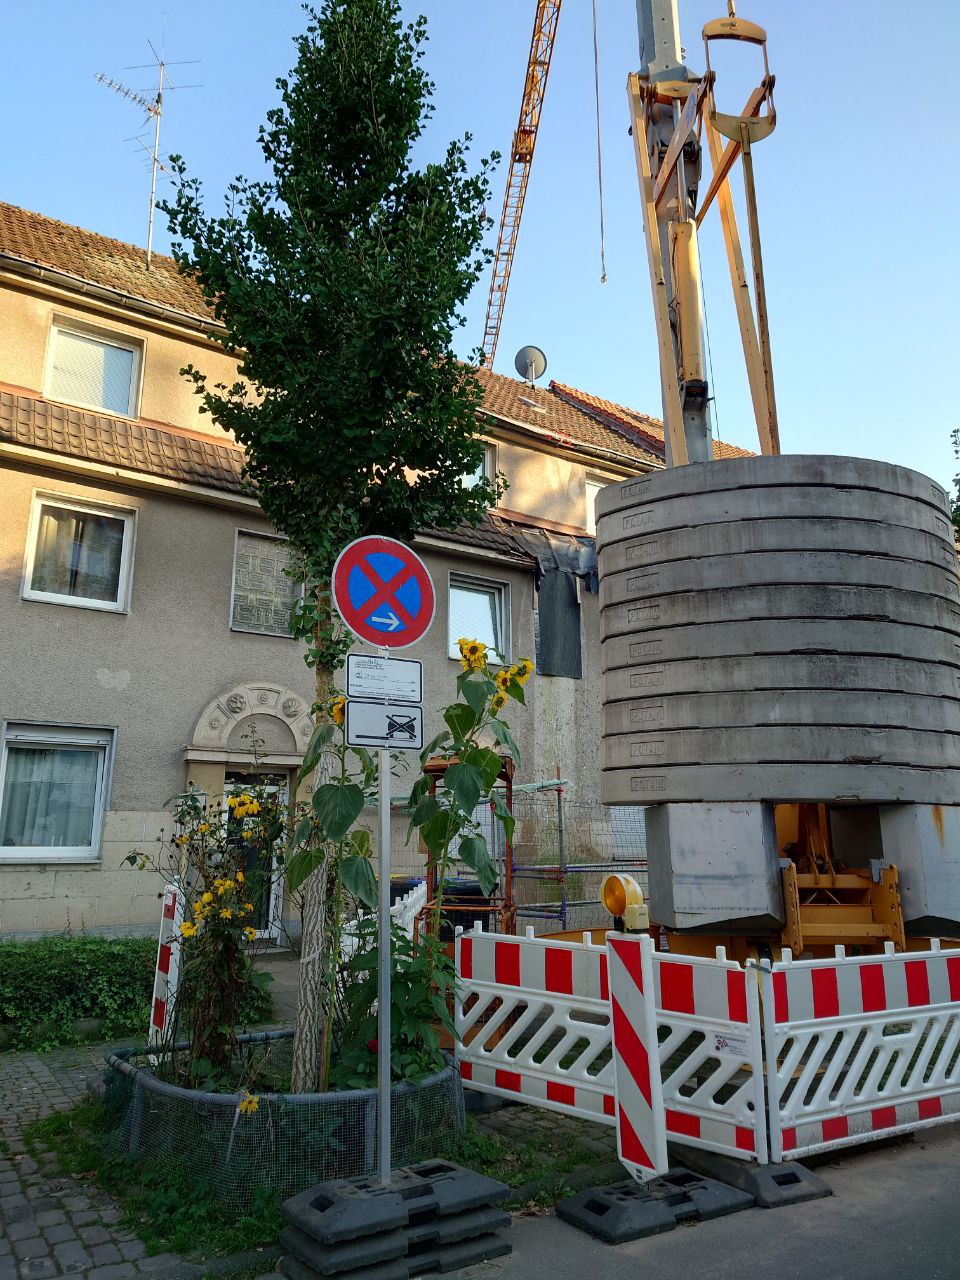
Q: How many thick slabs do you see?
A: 10